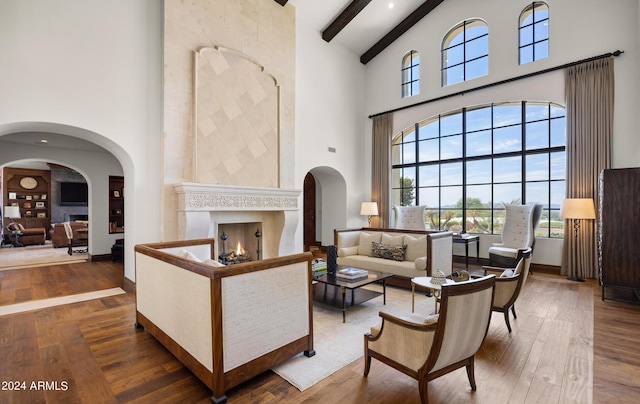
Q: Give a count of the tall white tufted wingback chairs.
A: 2